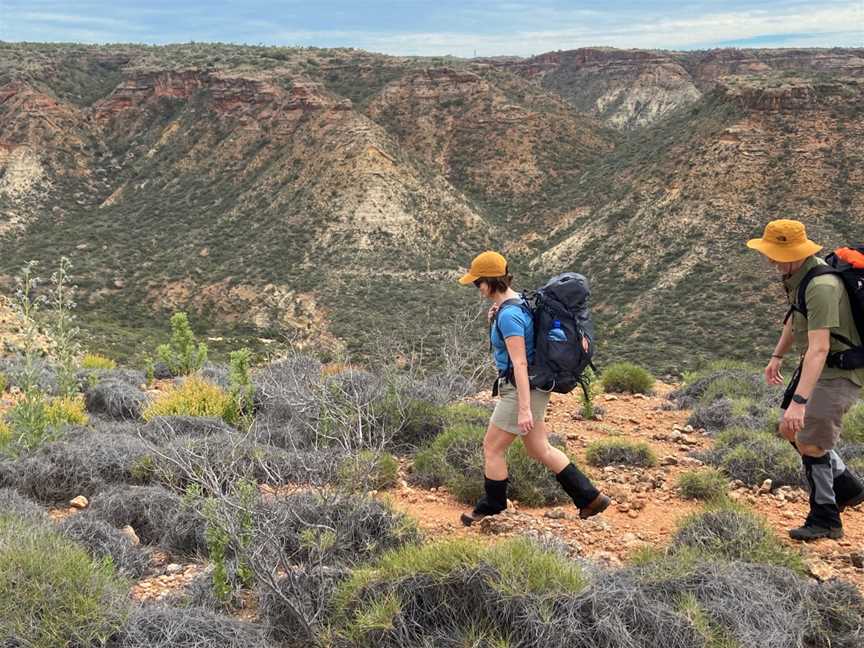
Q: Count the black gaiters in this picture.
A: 2